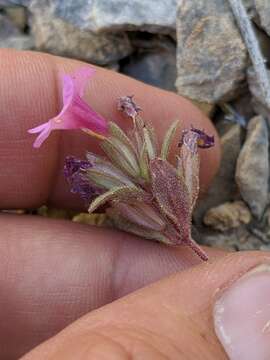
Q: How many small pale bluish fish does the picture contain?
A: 0